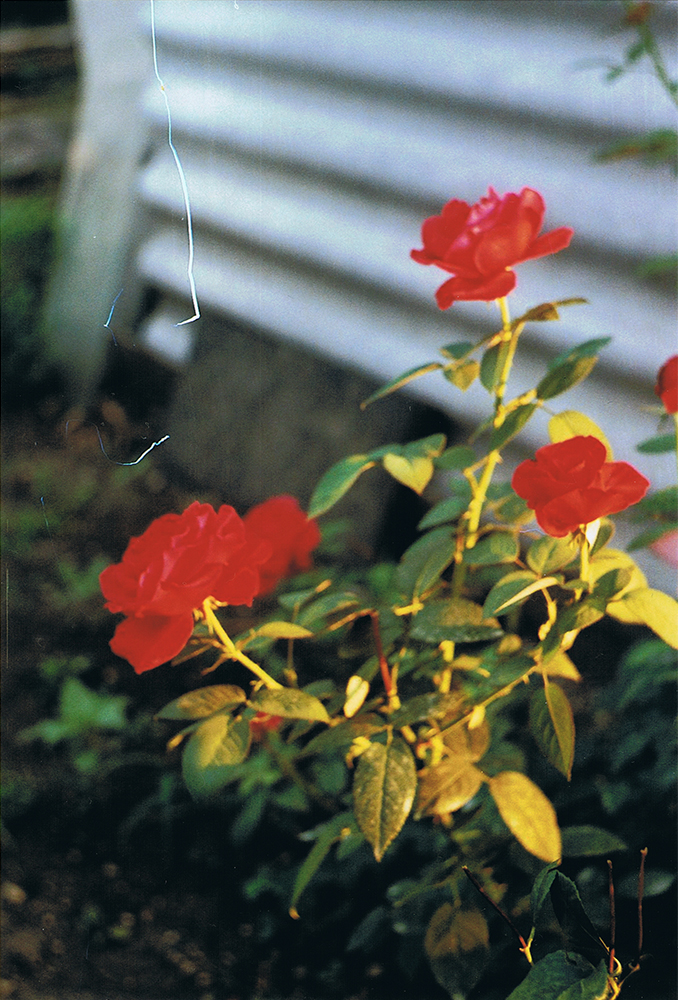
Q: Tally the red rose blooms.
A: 5